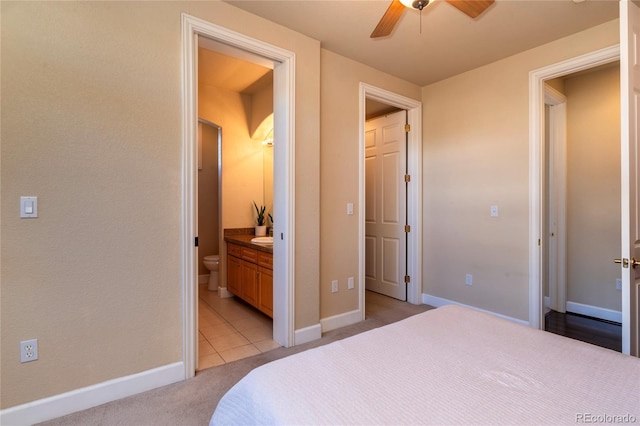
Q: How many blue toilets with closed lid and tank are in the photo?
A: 0